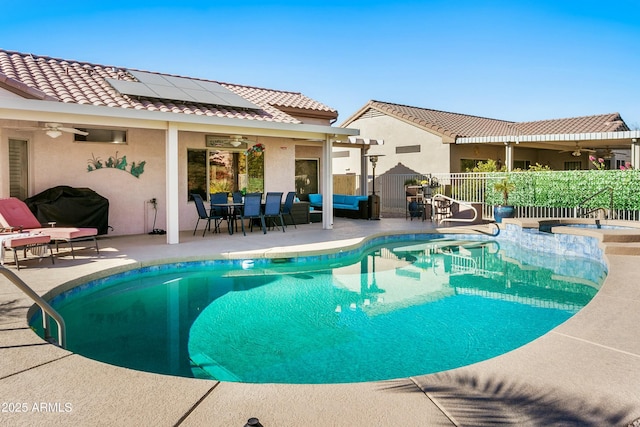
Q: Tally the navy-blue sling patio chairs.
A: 6